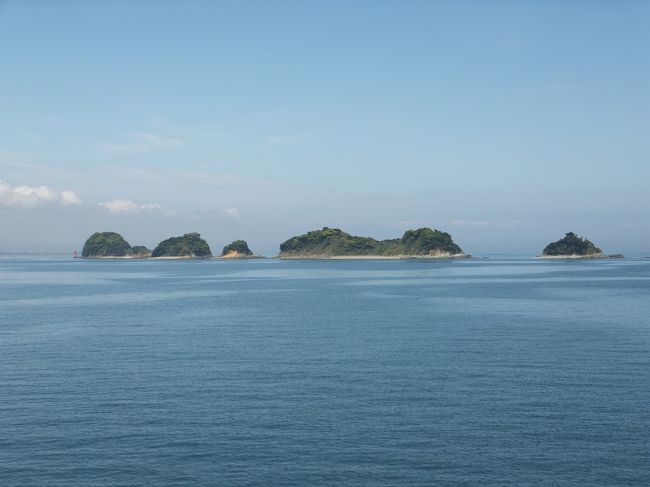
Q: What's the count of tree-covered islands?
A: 5